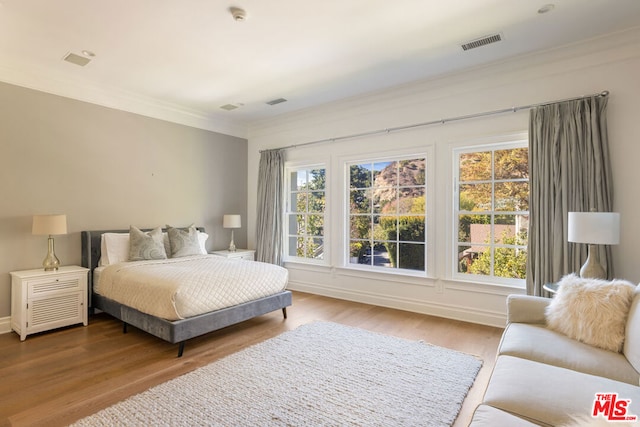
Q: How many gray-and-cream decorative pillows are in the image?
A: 2